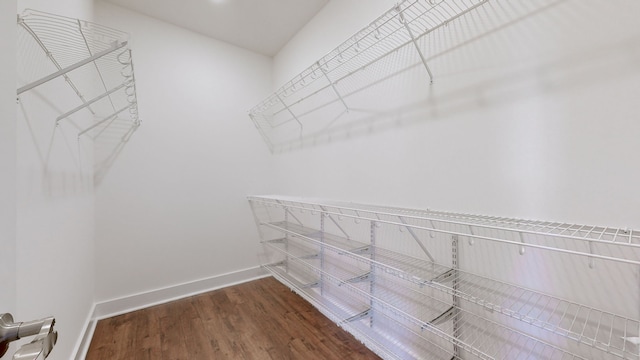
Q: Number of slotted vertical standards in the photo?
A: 4